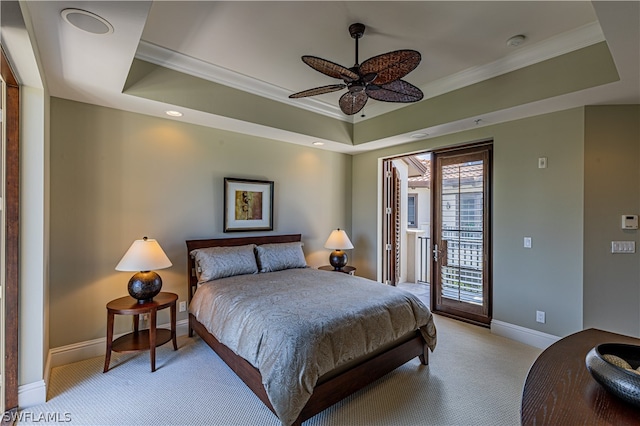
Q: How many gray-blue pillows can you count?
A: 2